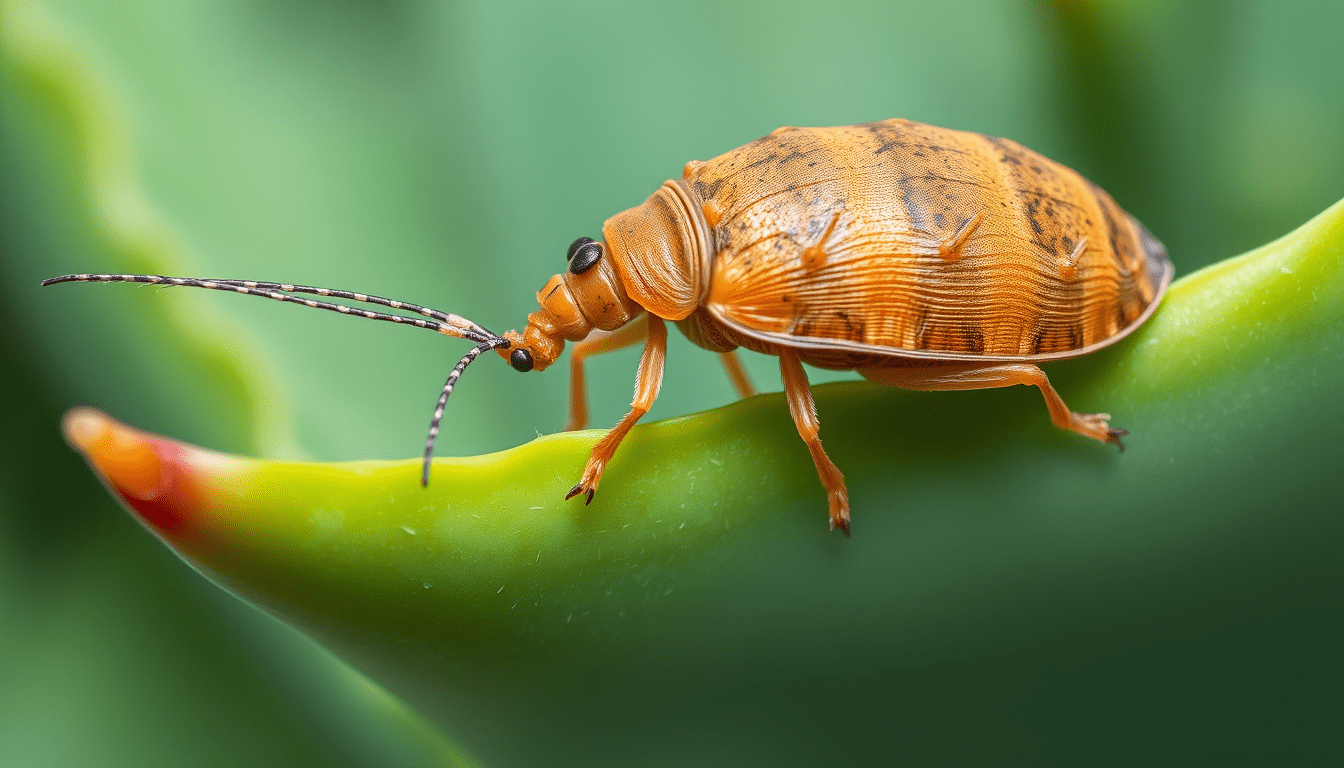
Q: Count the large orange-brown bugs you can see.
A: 1